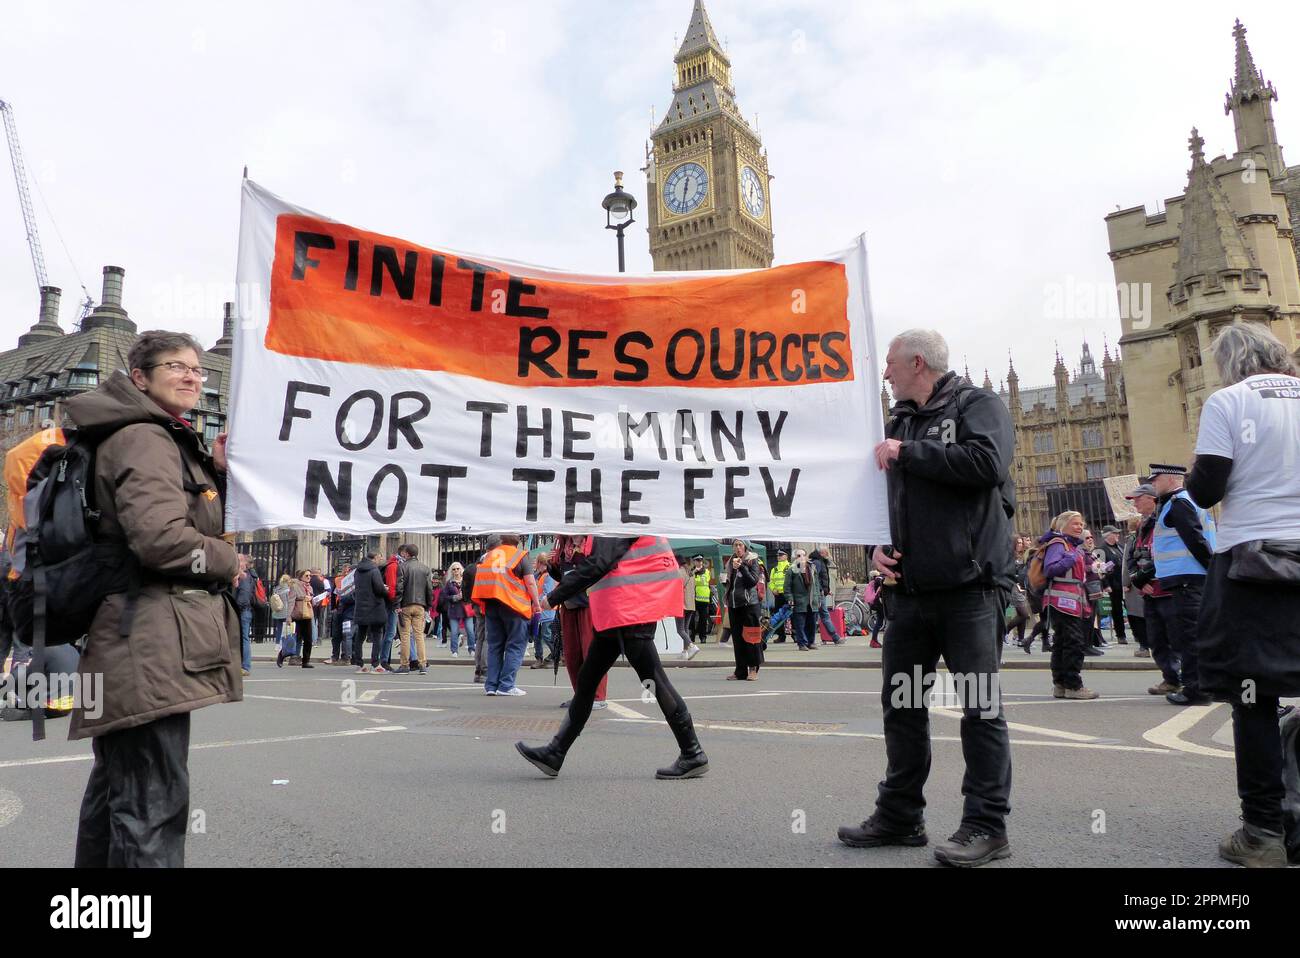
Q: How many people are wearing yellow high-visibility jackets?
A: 2